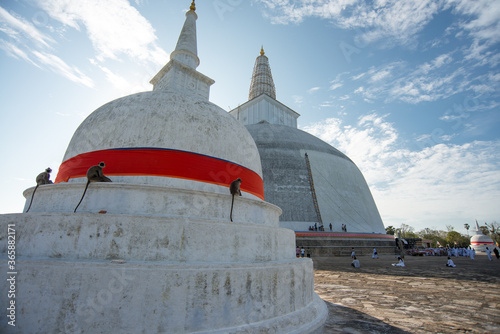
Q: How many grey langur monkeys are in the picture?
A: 3